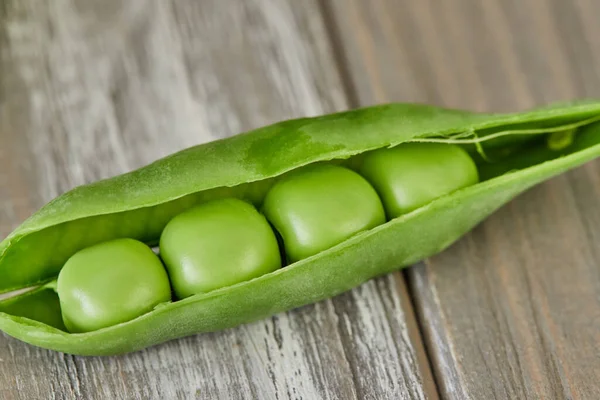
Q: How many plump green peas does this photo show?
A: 4